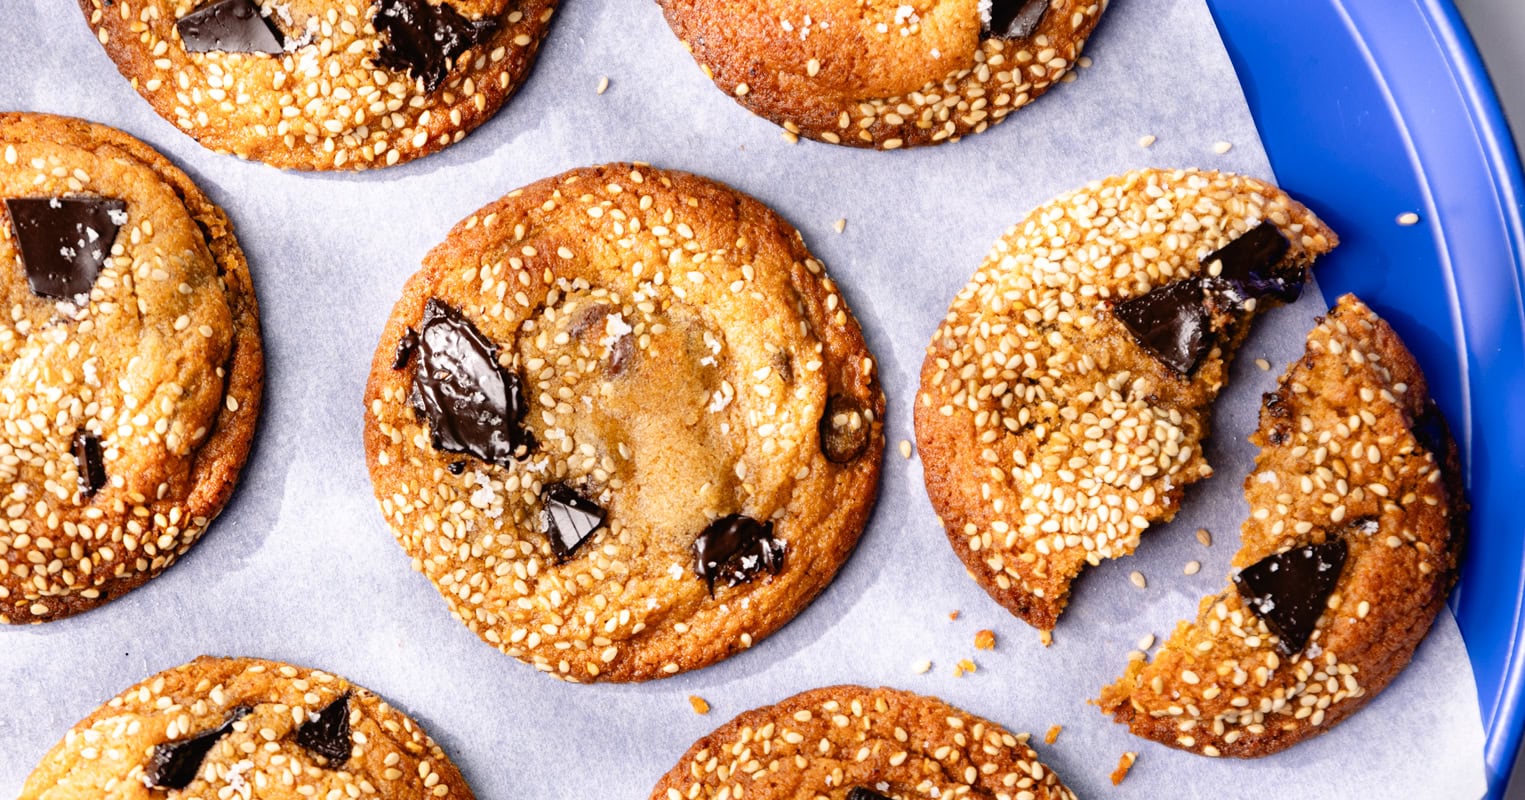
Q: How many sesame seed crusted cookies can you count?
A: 7